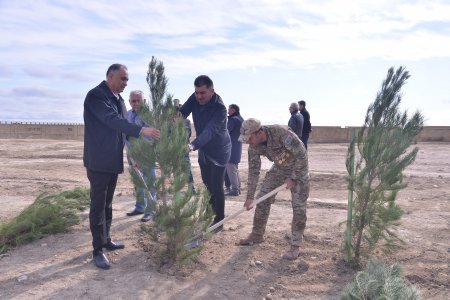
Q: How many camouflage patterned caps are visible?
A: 1